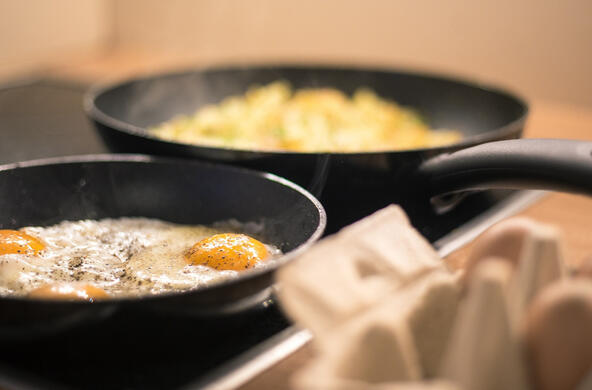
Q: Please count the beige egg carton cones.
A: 2